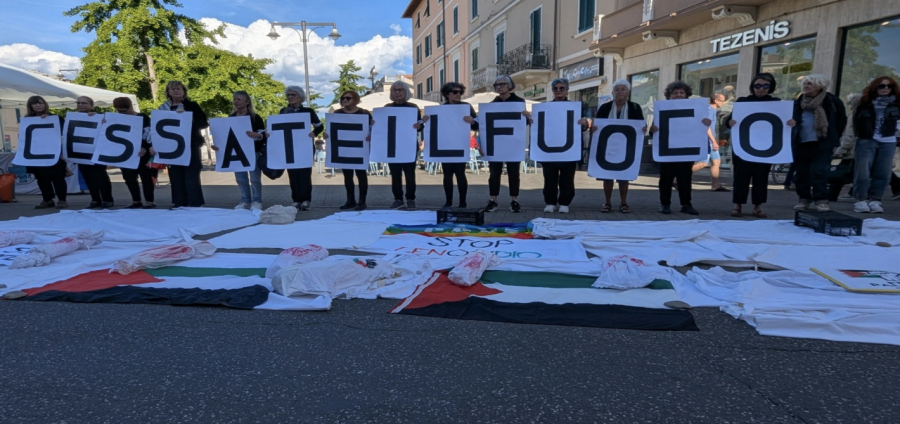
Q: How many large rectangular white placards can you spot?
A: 14